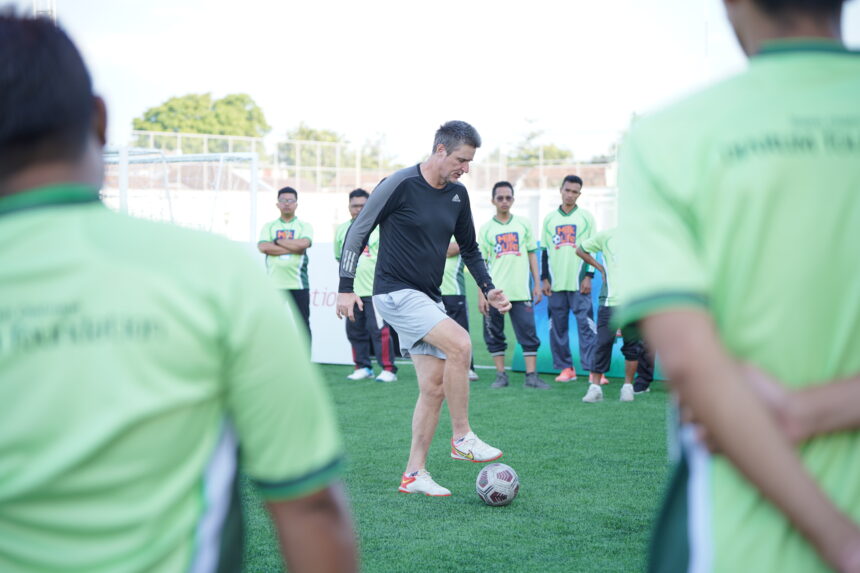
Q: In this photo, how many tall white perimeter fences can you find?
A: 1